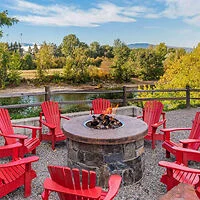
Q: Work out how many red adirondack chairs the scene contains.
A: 8